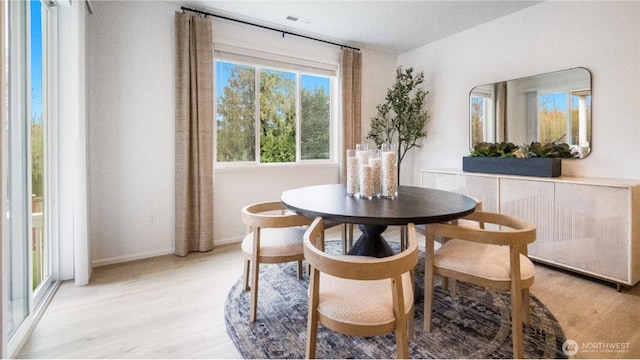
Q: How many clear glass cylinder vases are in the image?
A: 5